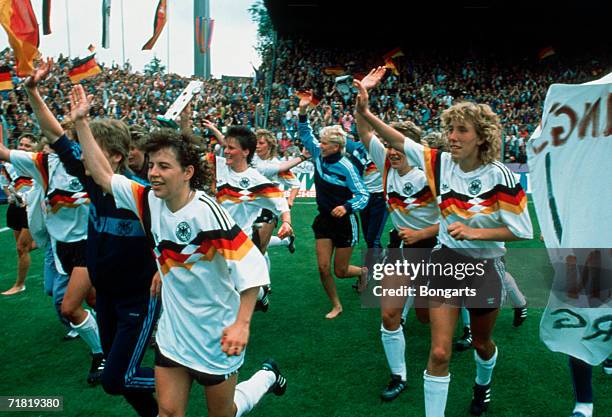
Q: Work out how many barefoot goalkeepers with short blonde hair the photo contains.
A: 1